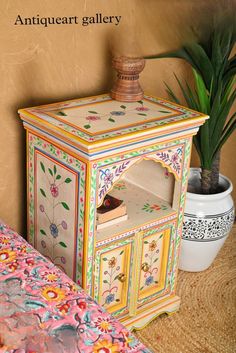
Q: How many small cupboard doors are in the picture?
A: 2